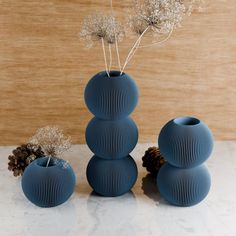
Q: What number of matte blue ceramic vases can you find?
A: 3